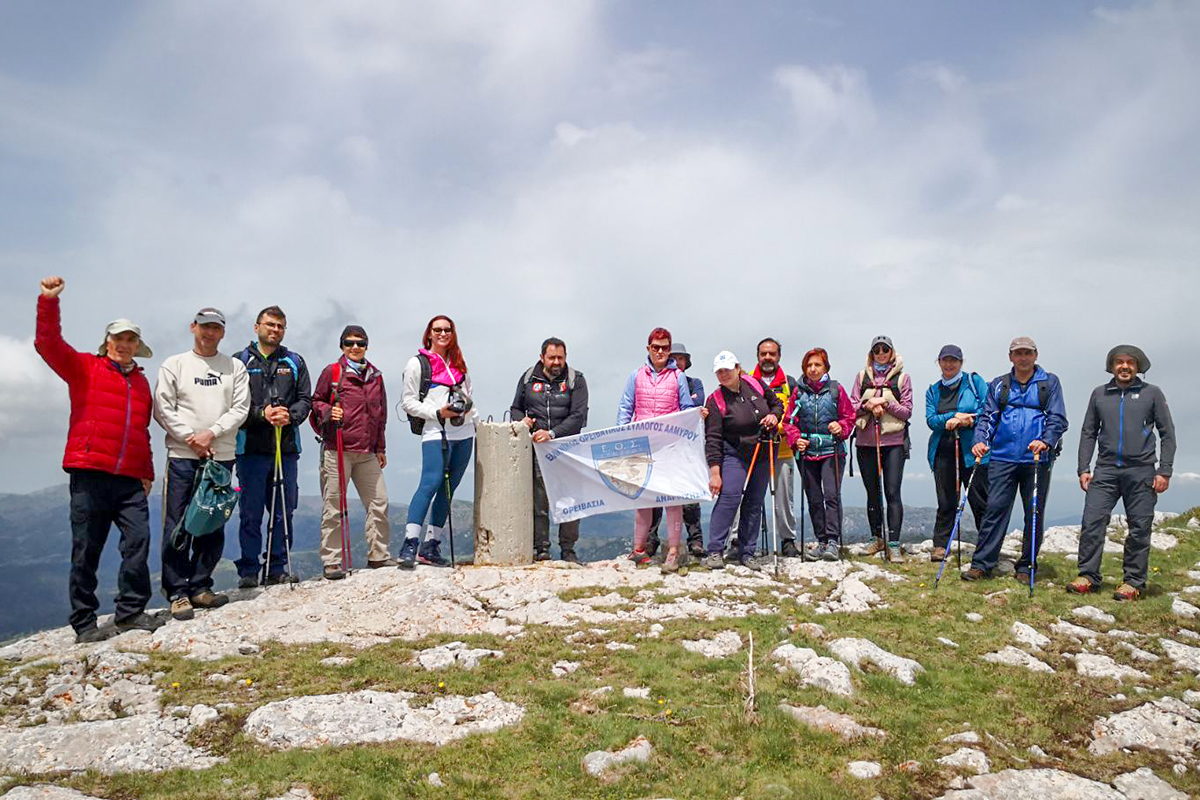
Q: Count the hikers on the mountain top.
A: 15